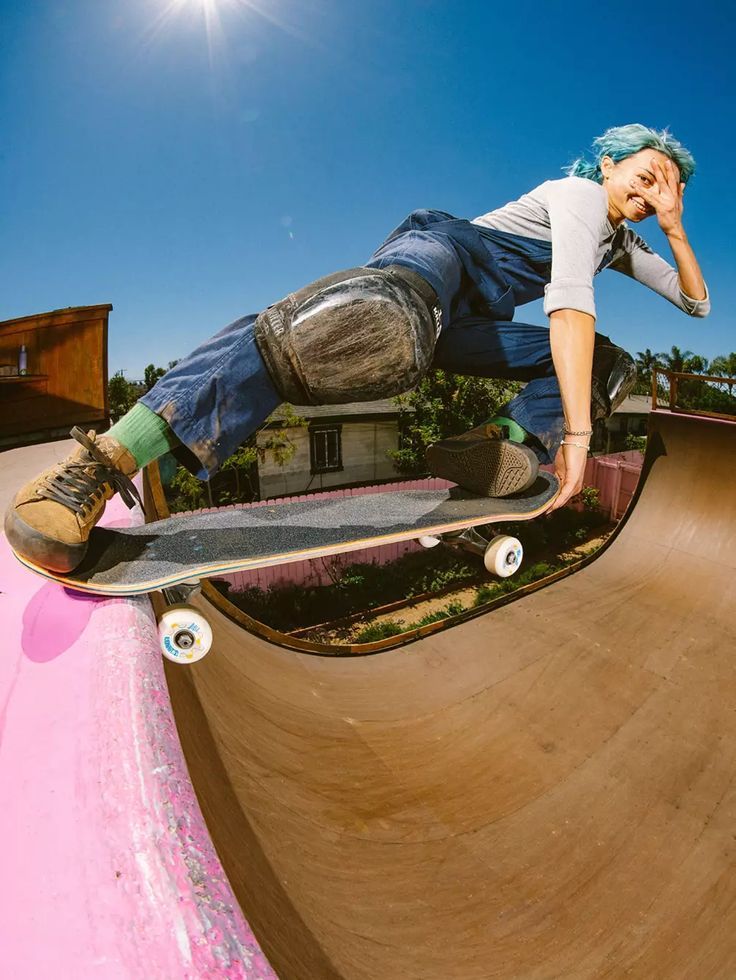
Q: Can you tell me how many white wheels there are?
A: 3